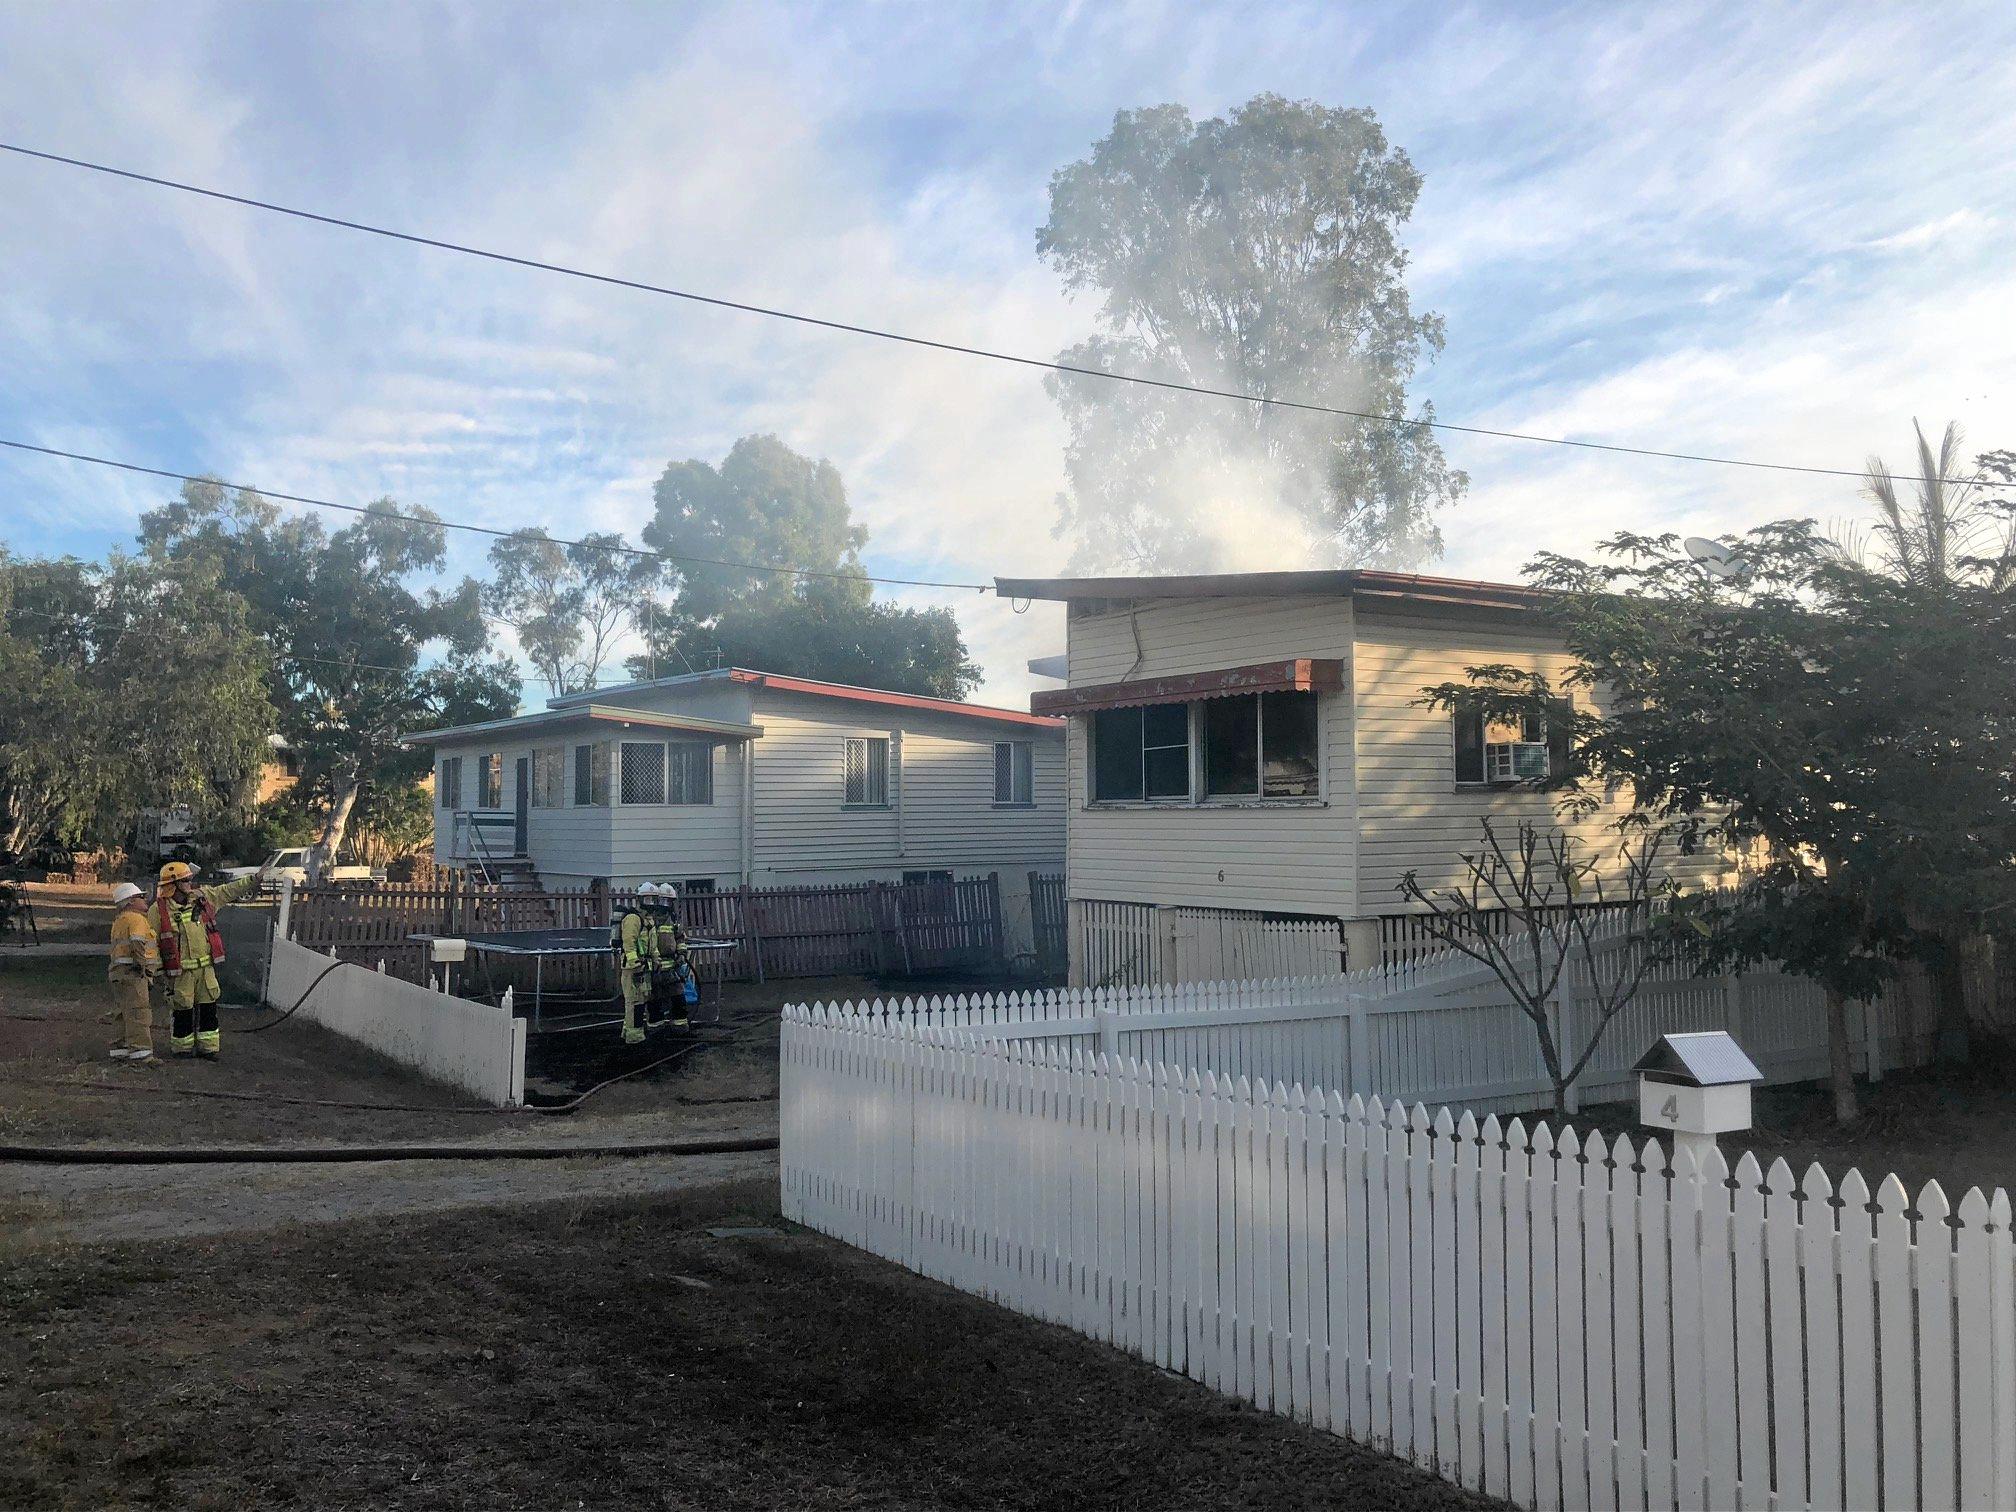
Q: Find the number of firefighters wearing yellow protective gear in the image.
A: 4